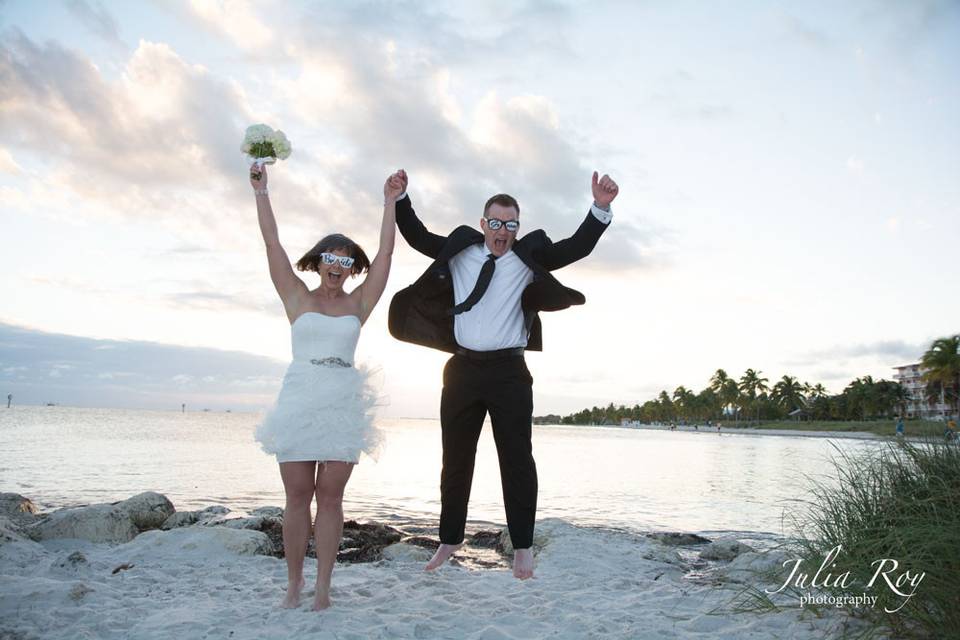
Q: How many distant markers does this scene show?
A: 2